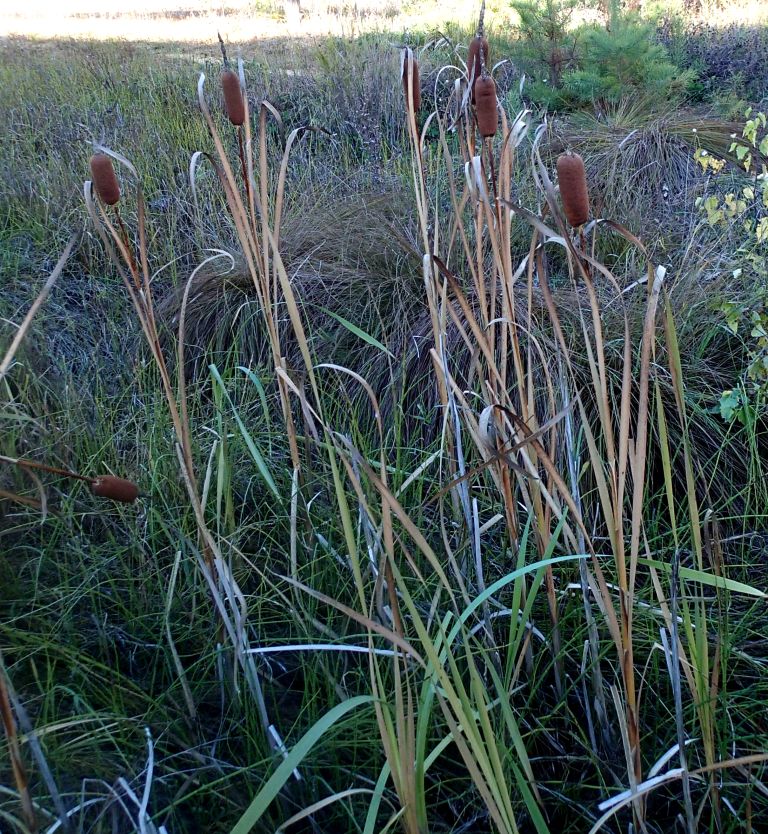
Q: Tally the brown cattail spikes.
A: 7